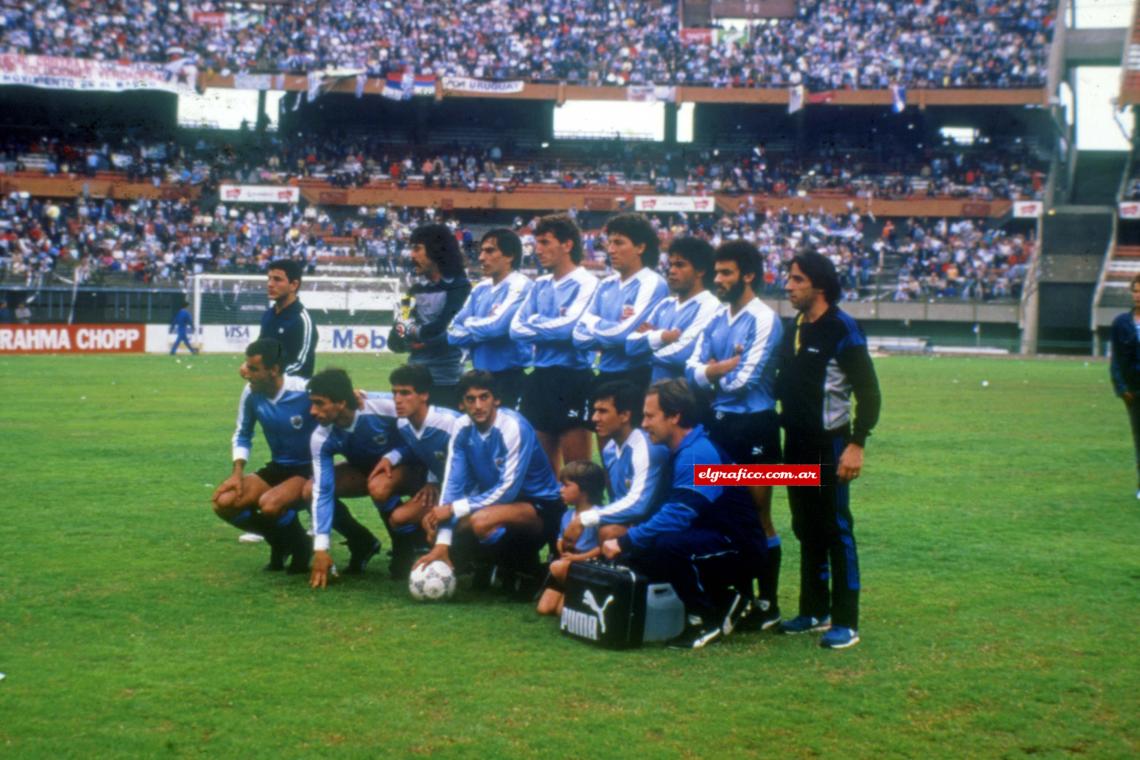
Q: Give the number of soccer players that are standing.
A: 6